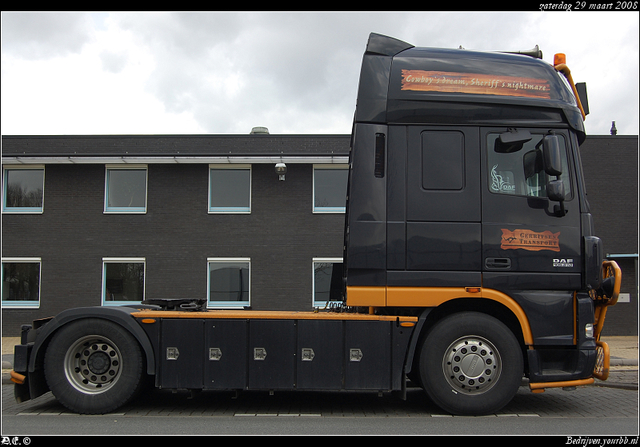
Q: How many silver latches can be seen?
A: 5